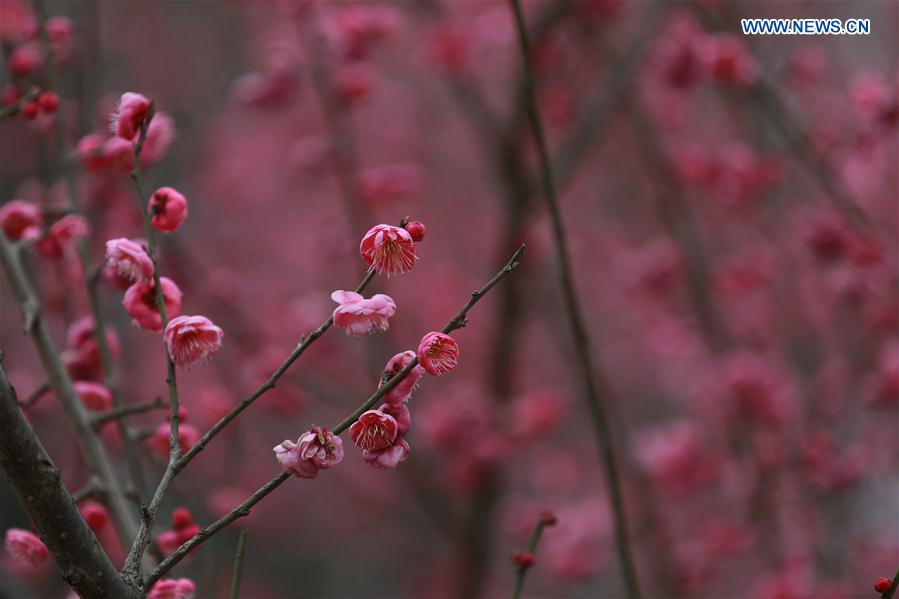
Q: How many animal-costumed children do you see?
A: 0